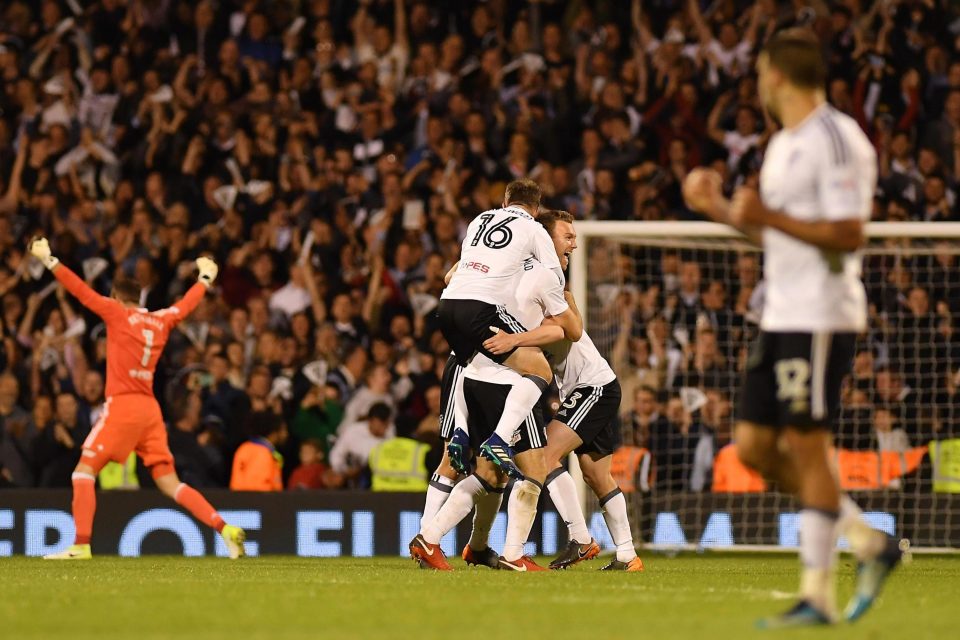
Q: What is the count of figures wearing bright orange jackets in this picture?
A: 4